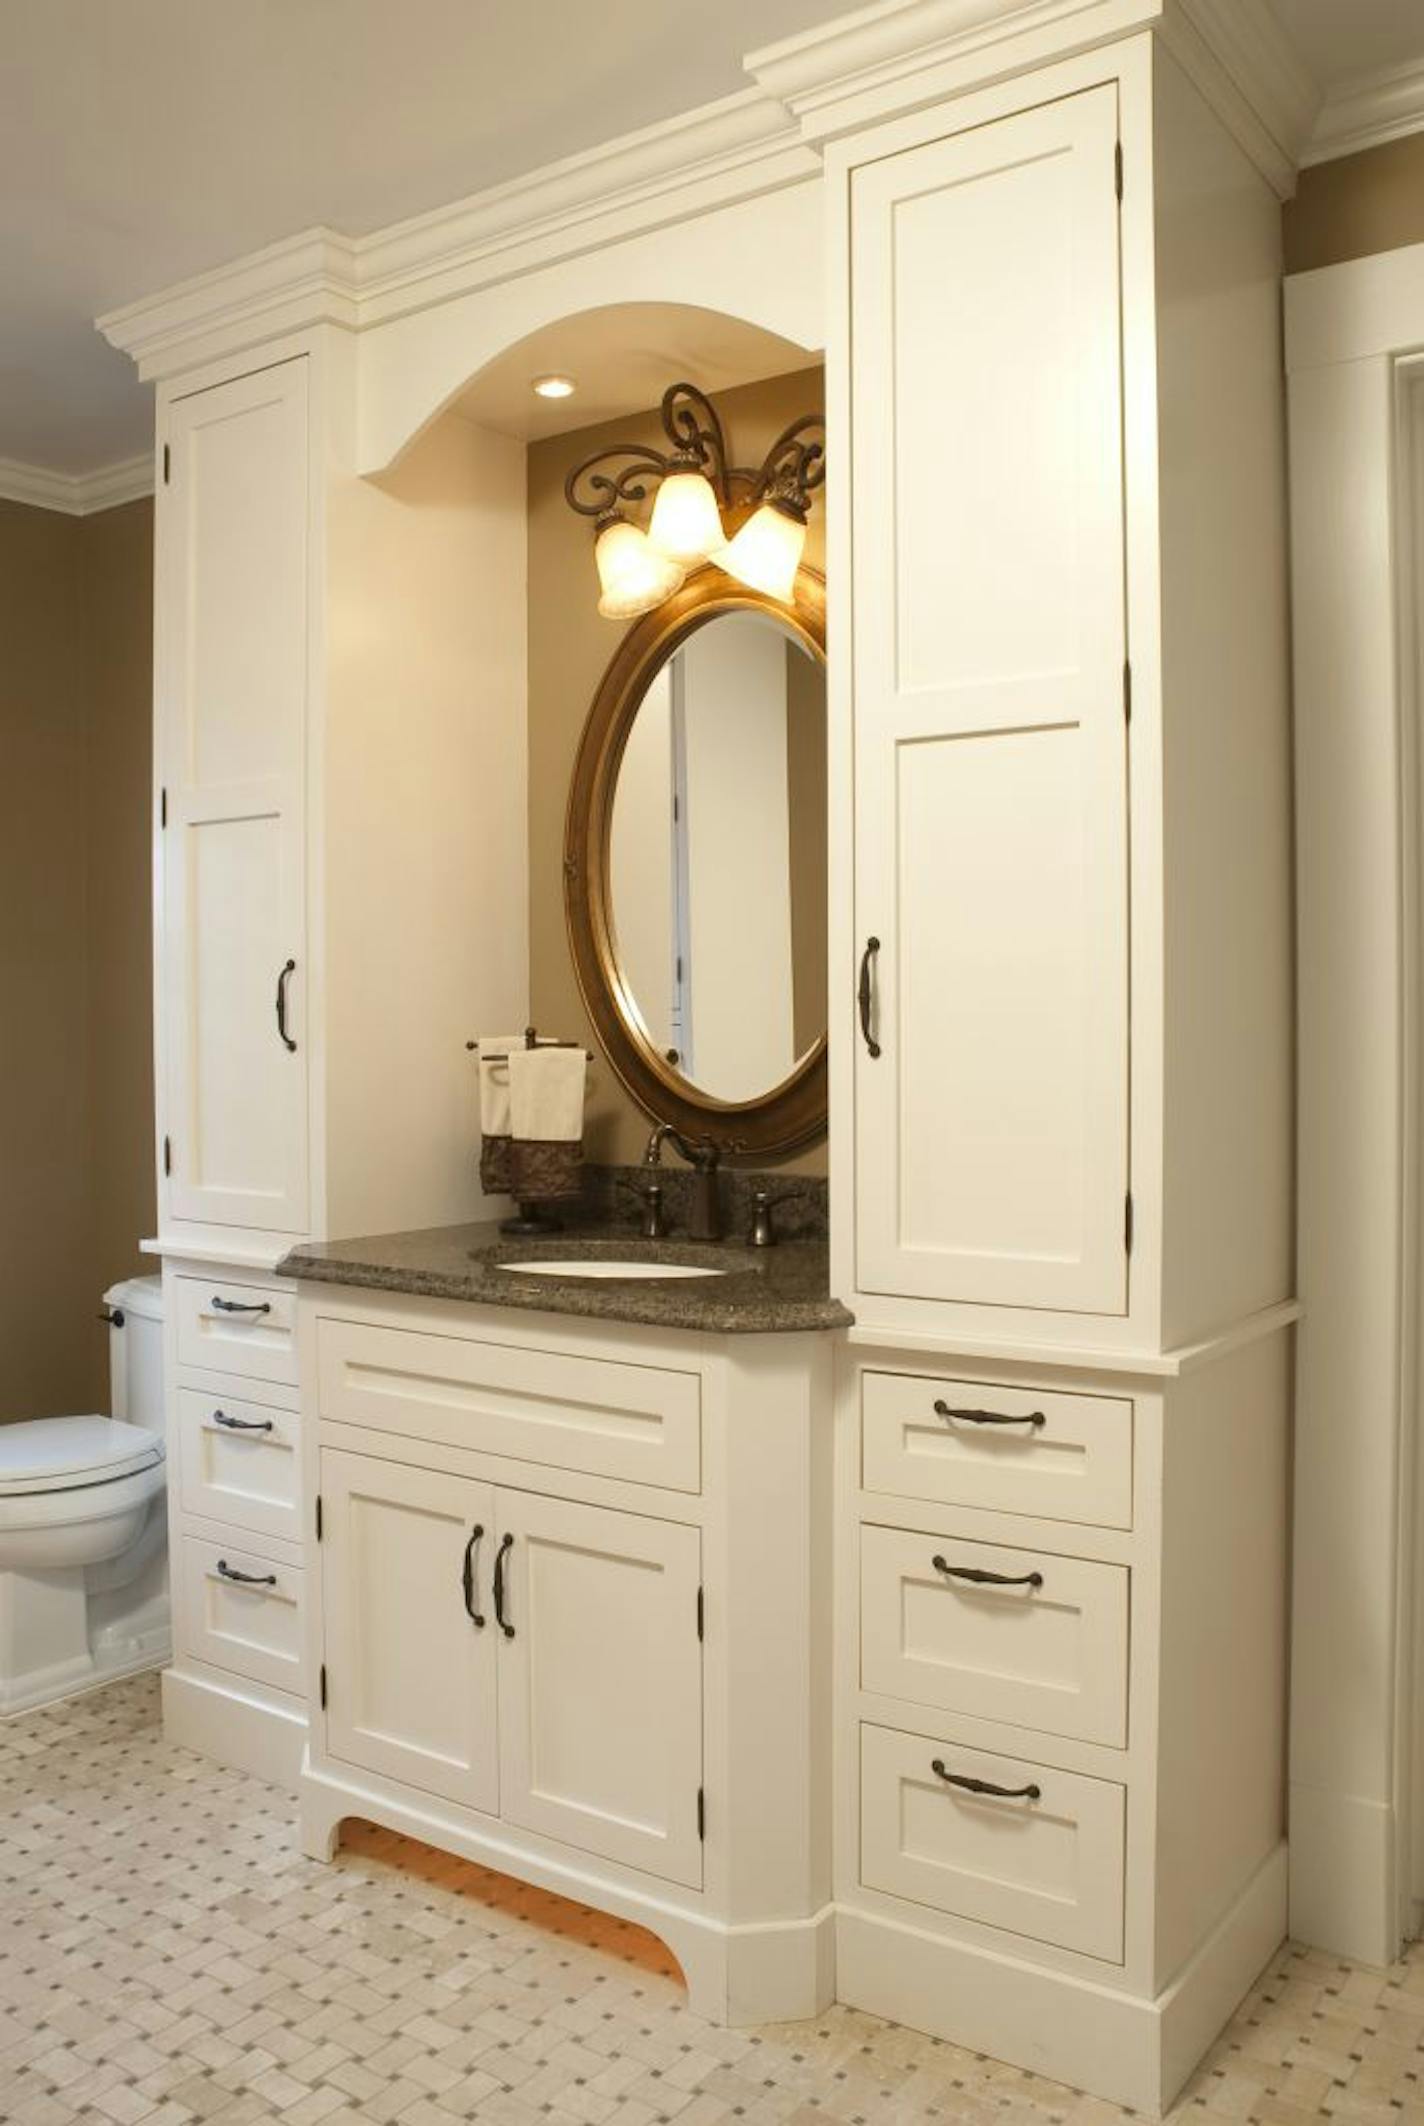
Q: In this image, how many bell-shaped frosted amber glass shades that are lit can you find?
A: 3